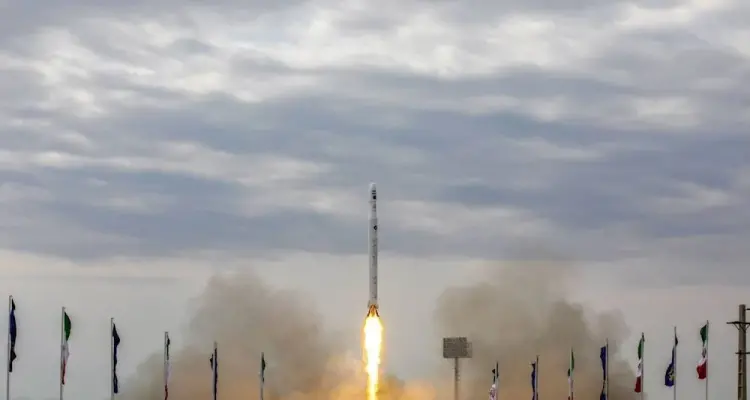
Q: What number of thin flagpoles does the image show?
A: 13